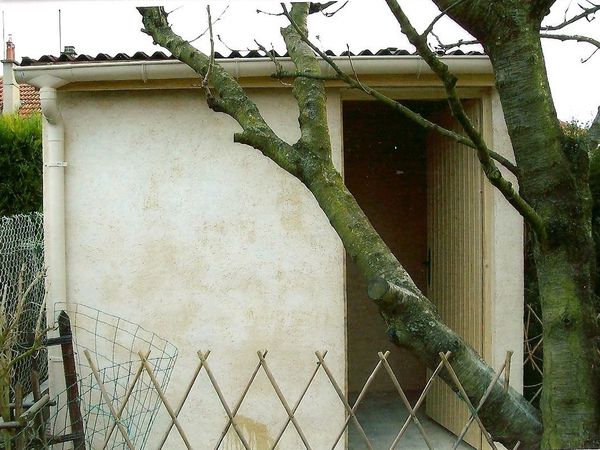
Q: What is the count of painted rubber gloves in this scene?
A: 0